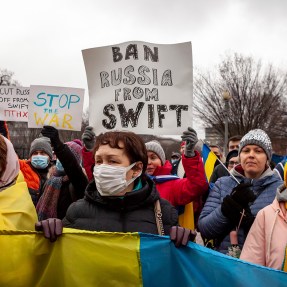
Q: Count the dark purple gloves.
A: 2